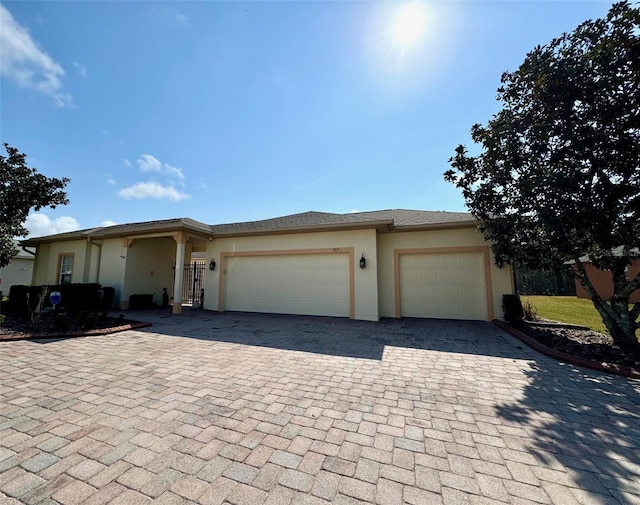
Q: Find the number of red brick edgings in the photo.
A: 2